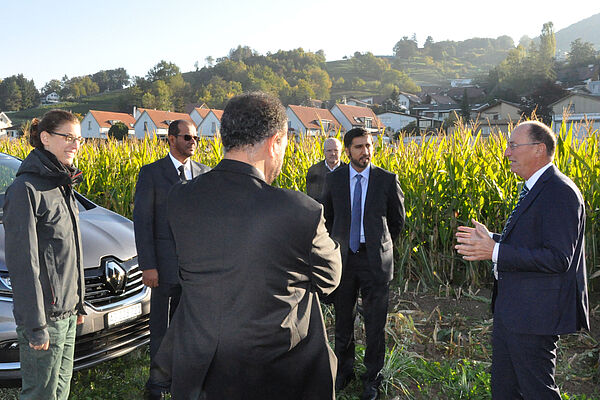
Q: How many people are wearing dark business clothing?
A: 5